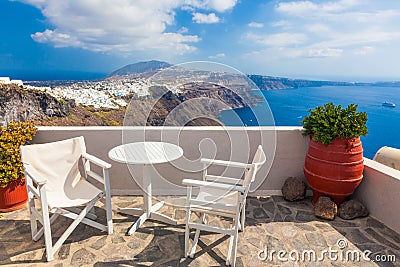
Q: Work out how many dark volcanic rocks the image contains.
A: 3